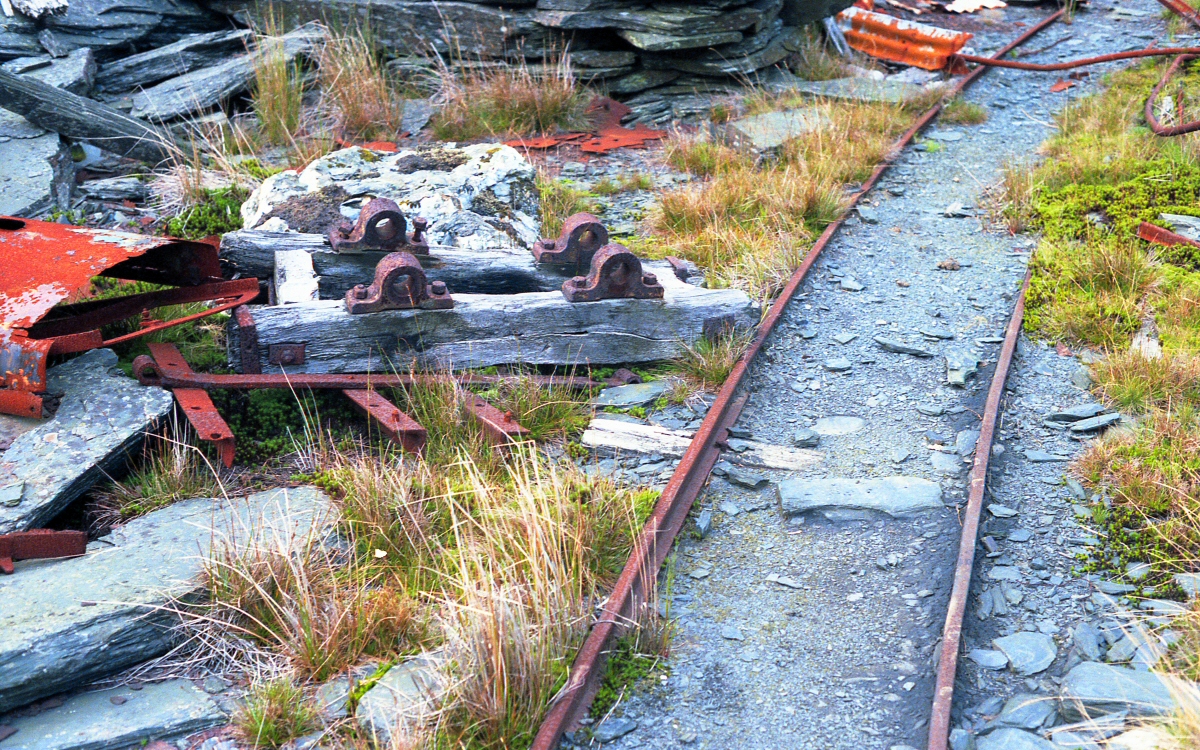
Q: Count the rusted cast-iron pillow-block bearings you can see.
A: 4